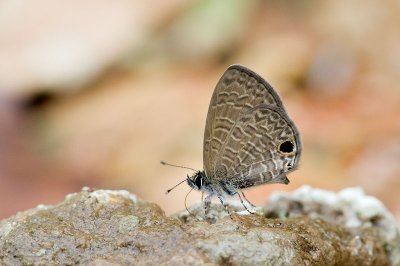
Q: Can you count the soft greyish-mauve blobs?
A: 1